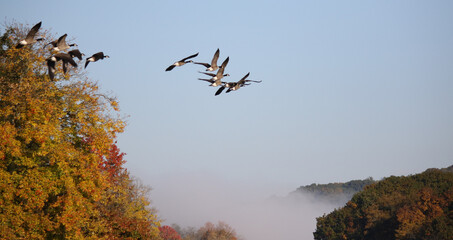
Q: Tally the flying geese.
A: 11